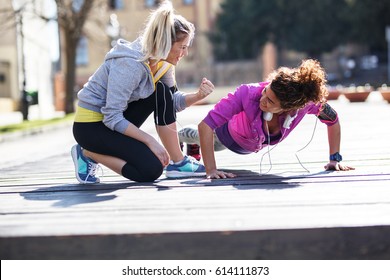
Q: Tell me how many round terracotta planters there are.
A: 3